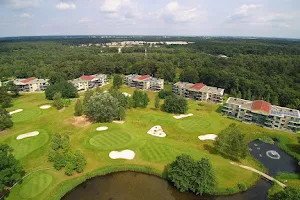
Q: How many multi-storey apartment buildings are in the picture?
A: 5